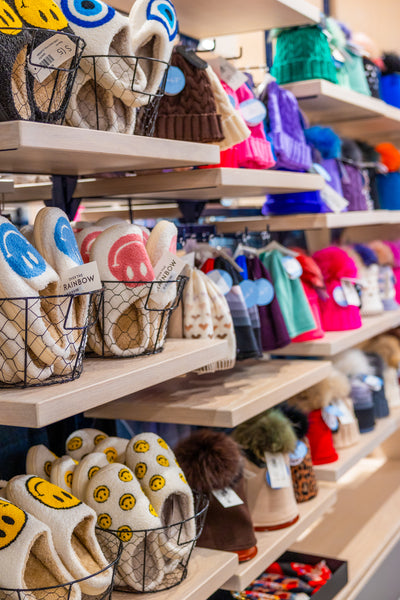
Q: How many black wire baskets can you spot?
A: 6